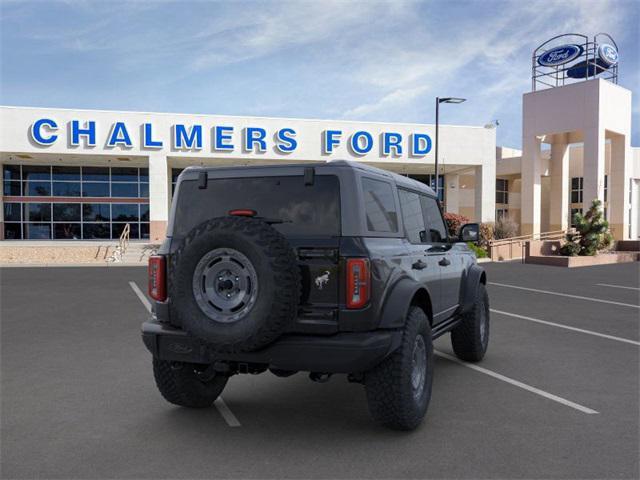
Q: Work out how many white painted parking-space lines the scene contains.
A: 5